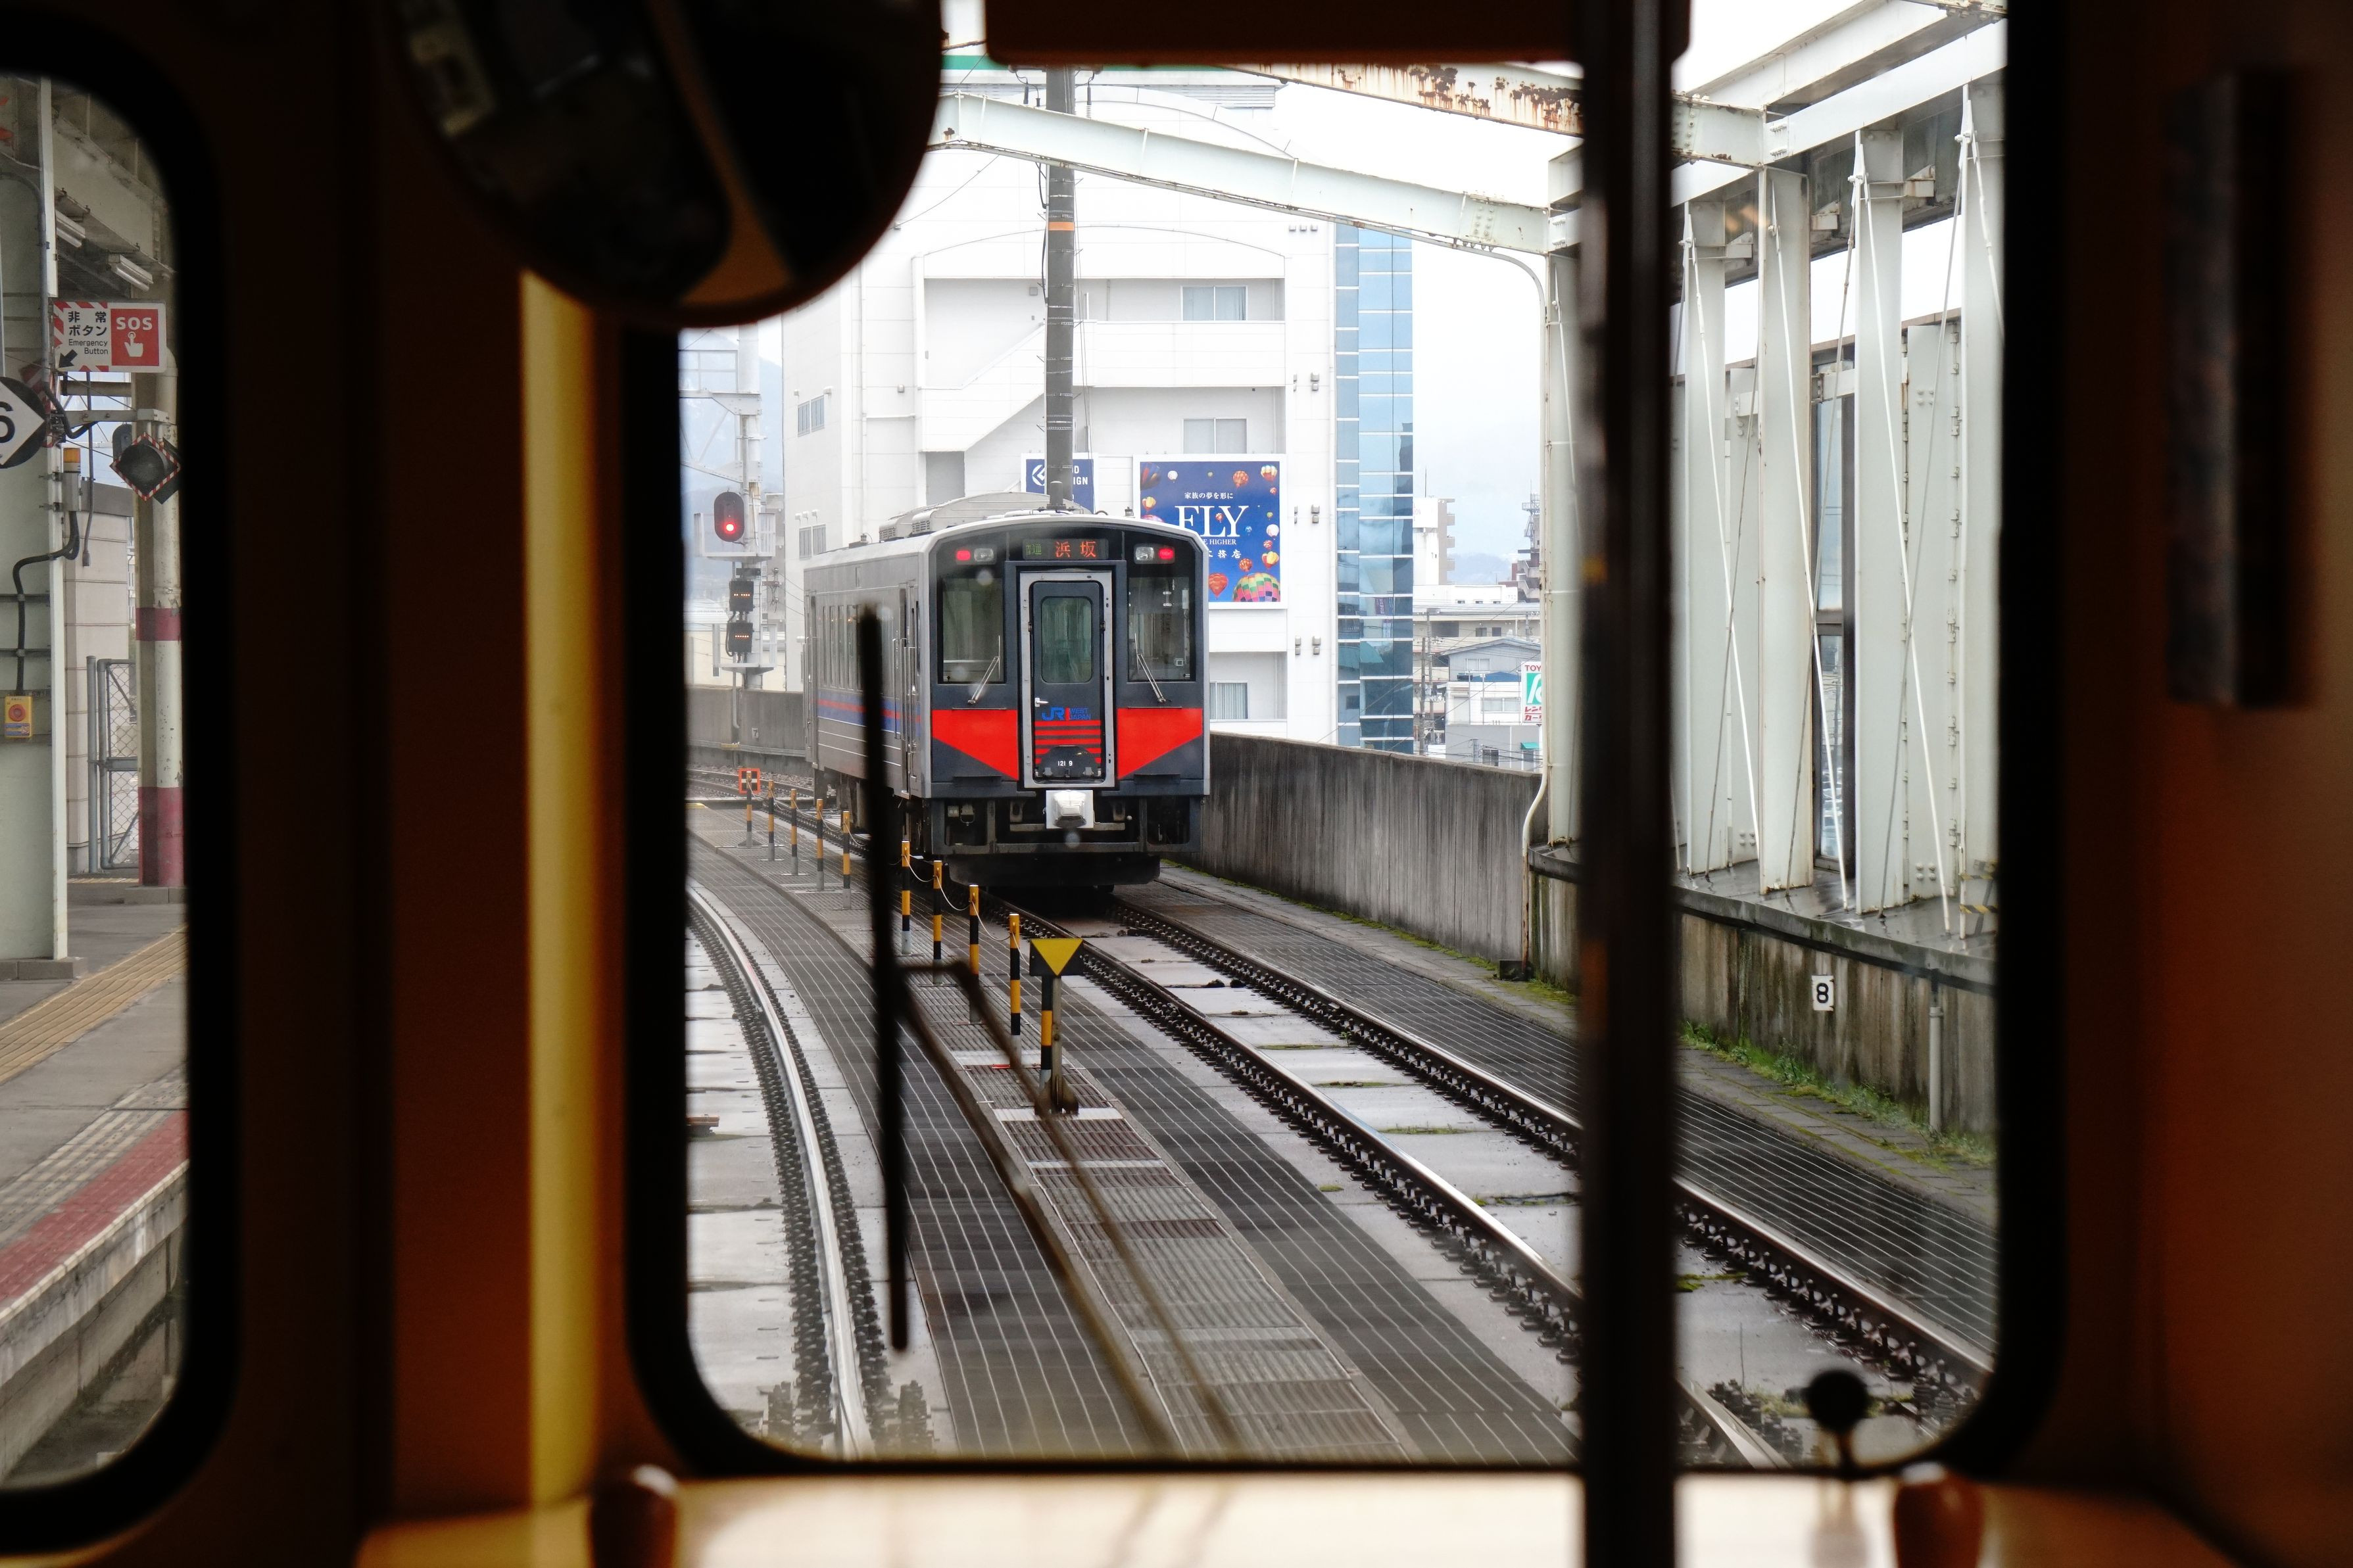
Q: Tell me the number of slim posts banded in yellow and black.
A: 10